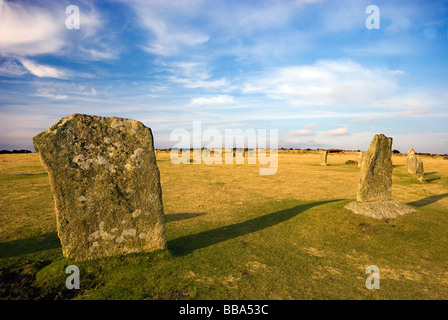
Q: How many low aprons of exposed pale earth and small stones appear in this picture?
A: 1